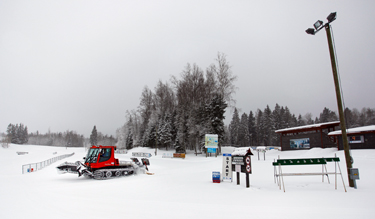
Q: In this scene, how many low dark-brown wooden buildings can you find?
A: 2